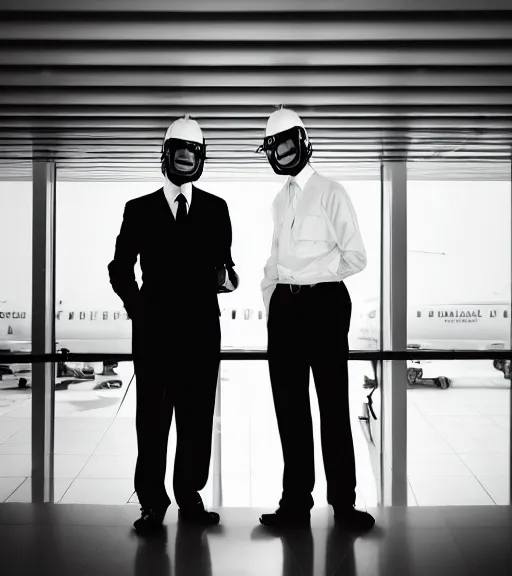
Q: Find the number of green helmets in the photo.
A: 0